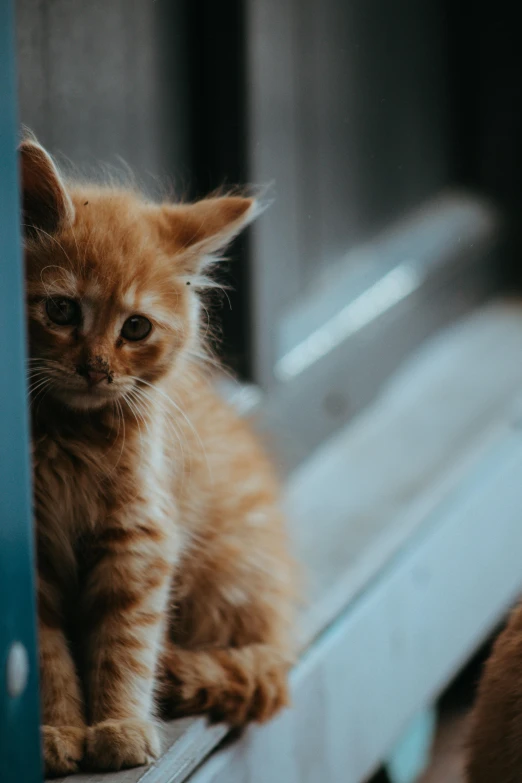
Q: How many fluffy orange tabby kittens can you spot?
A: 1